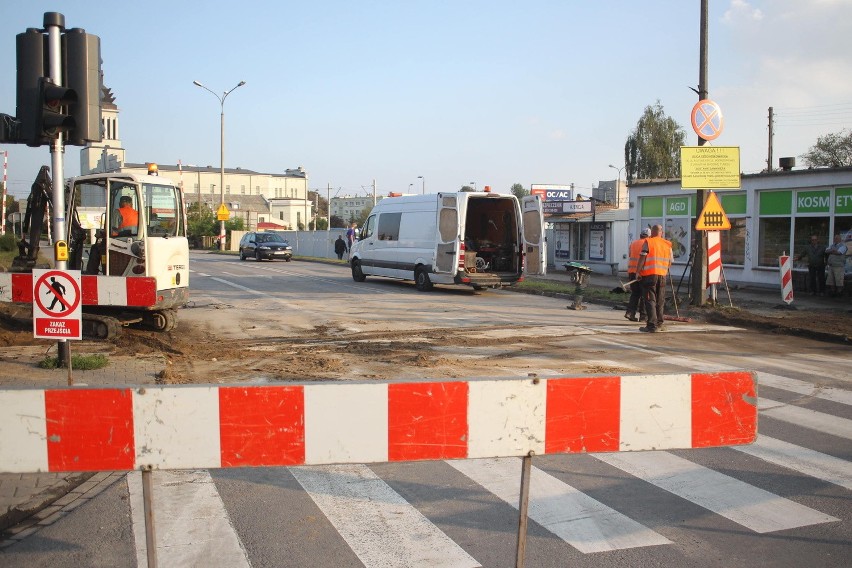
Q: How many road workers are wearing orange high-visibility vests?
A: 3